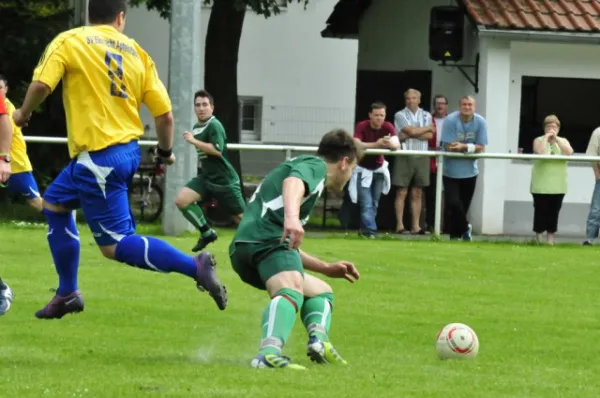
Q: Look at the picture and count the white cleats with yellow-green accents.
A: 2